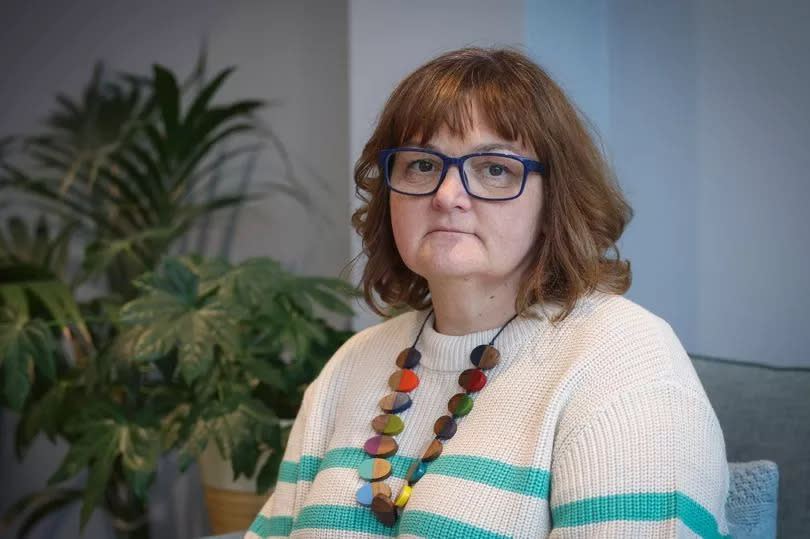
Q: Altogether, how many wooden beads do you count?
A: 15